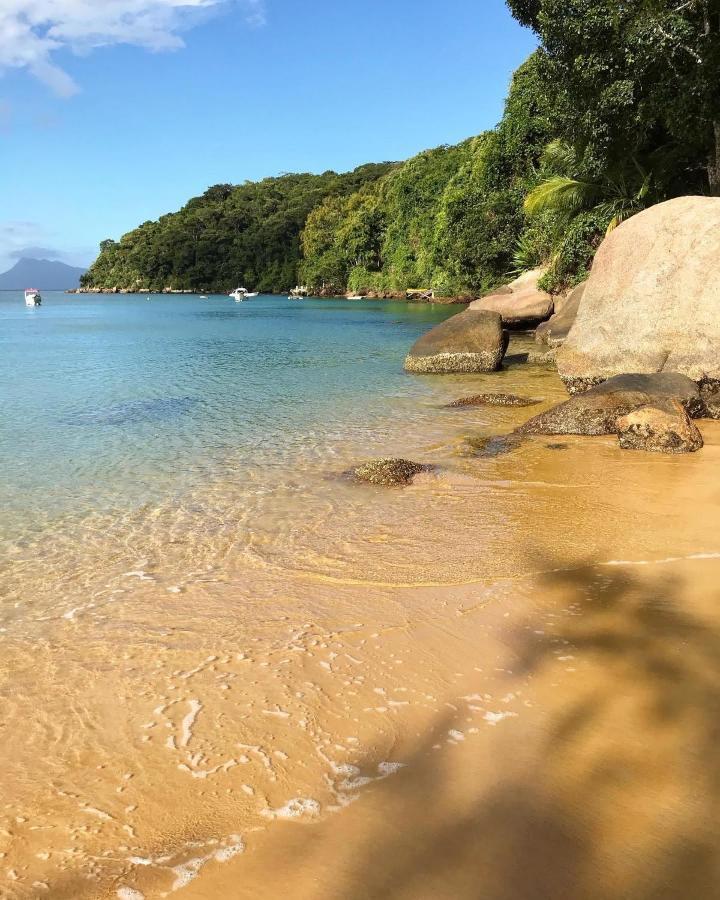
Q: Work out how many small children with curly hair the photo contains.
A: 0